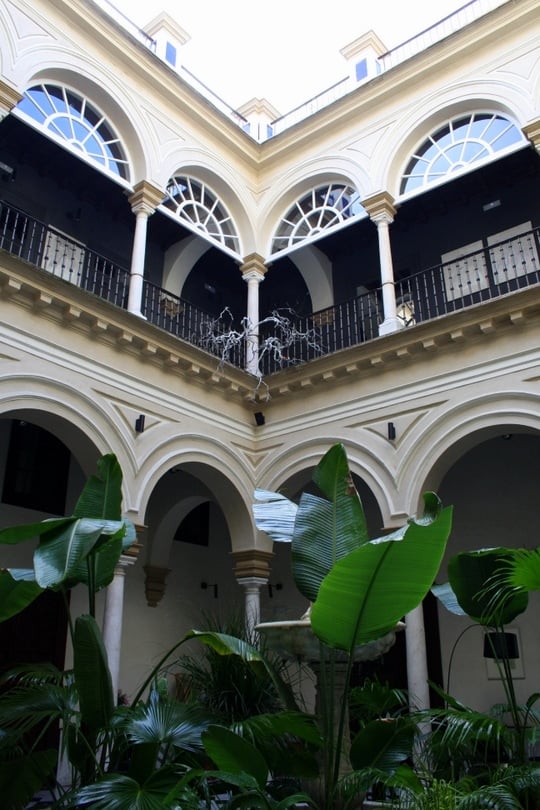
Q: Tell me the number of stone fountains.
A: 1